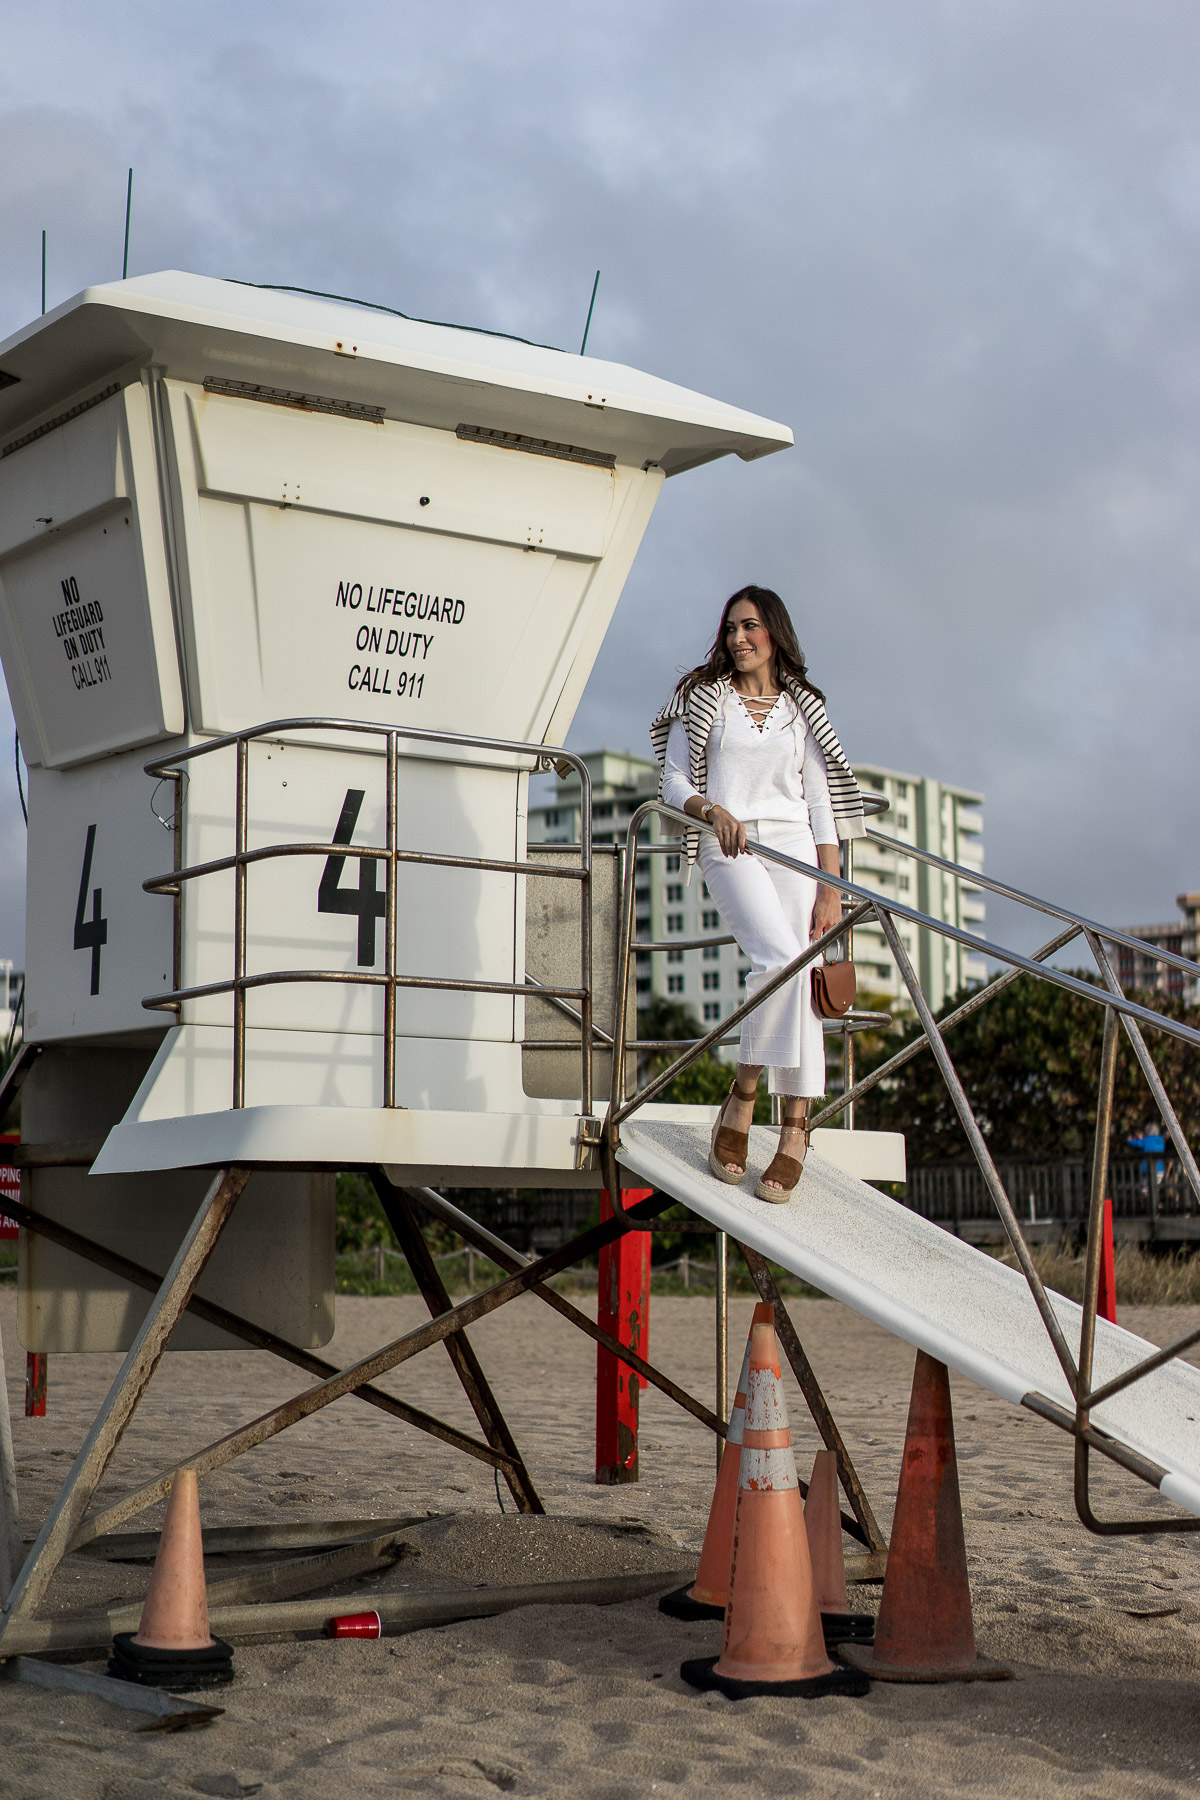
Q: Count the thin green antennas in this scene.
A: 3